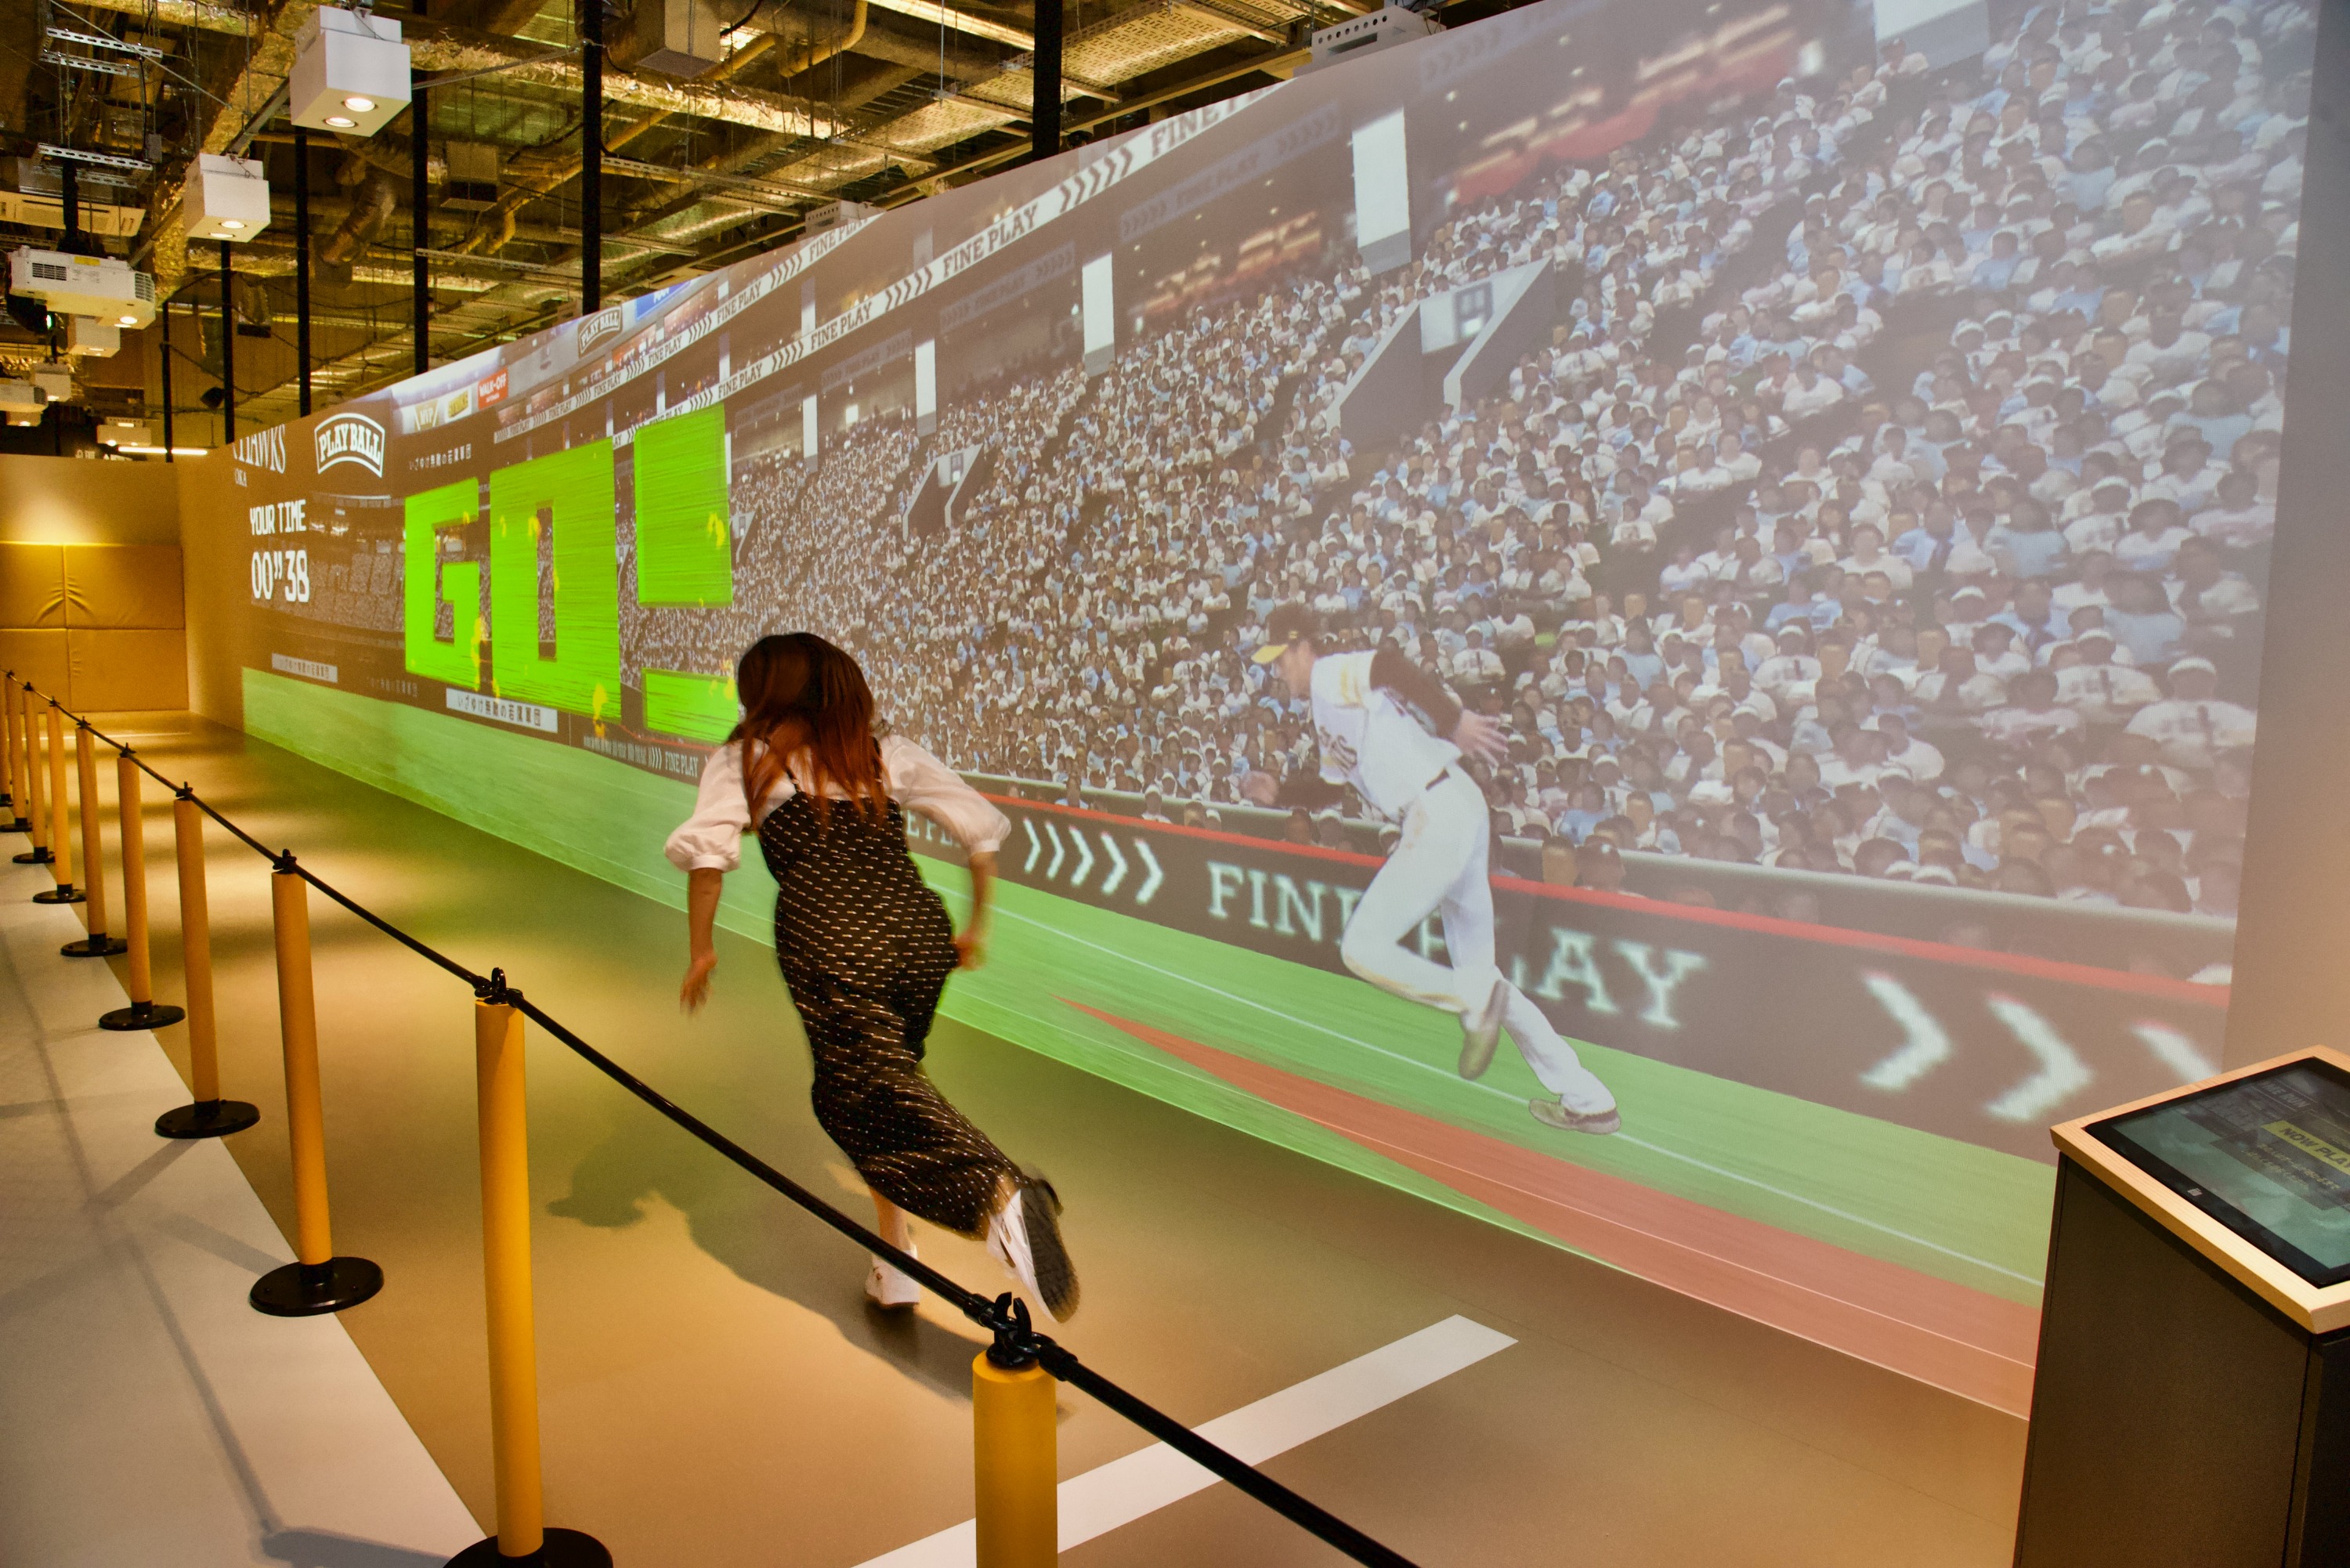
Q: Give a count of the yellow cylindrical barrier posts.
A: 10